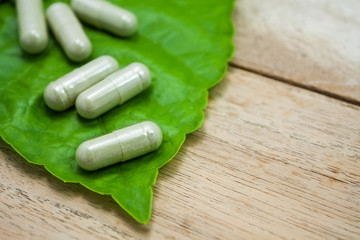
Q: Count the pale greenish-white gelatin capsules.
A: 6